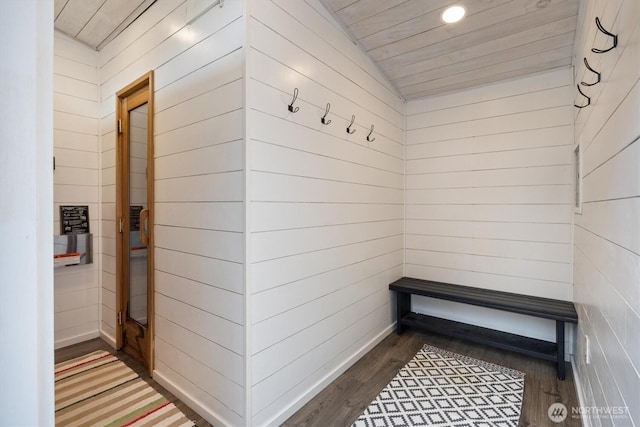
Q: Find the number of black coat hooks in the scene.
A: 7